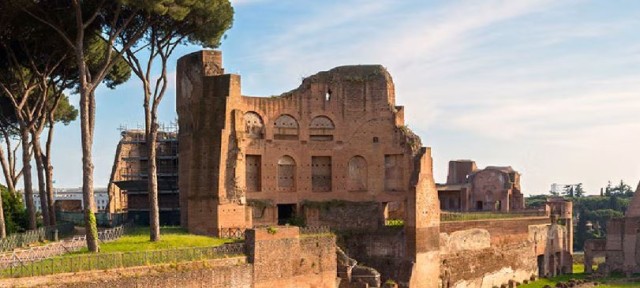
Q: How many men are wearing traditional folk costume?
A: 0